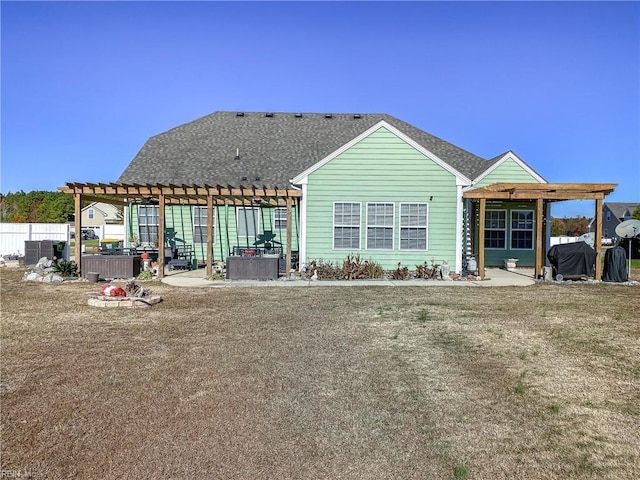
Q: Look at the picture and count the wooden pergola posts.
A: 7